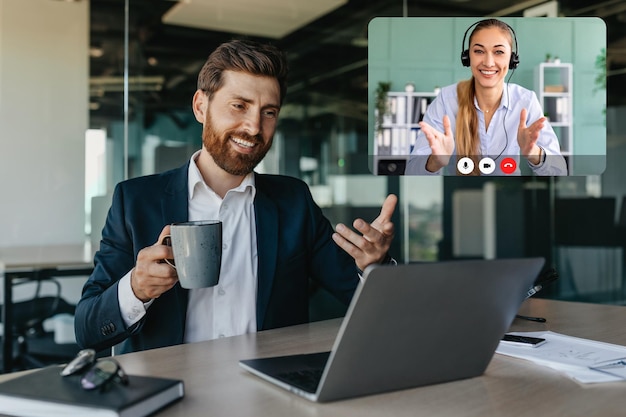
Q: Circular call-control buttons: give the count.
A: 3